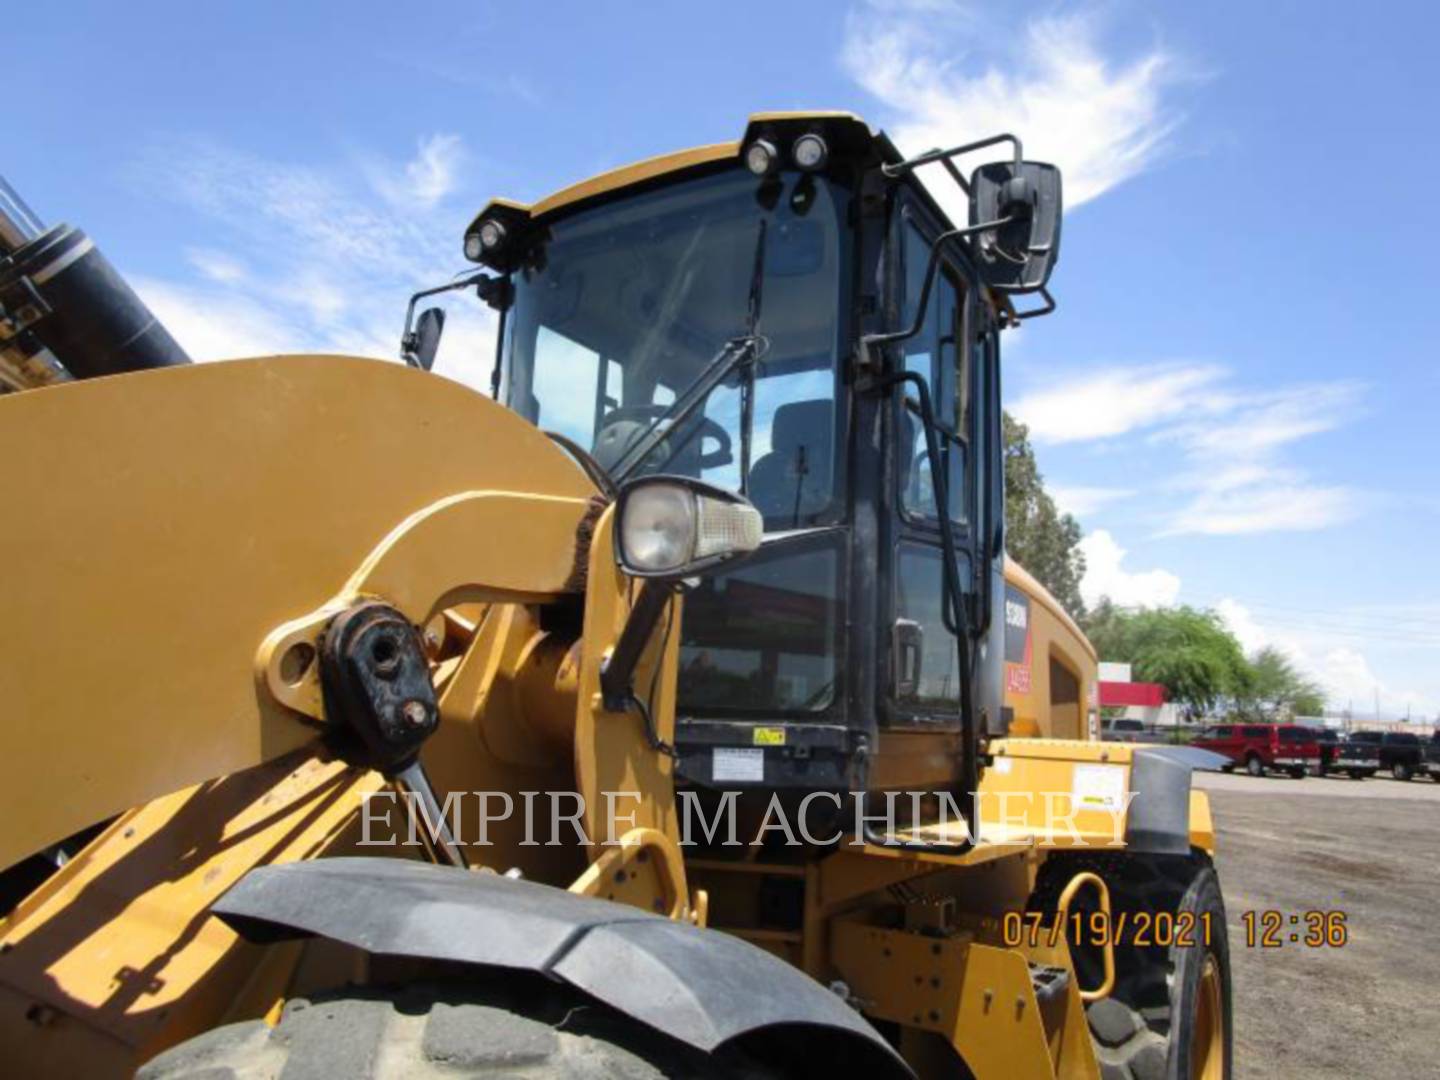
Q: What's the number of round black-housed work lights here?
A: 4